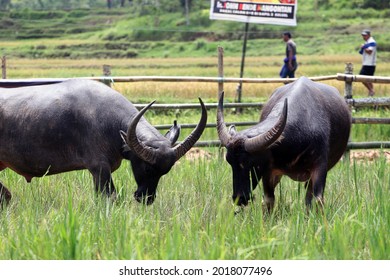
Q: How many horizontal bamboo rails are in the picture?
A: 4